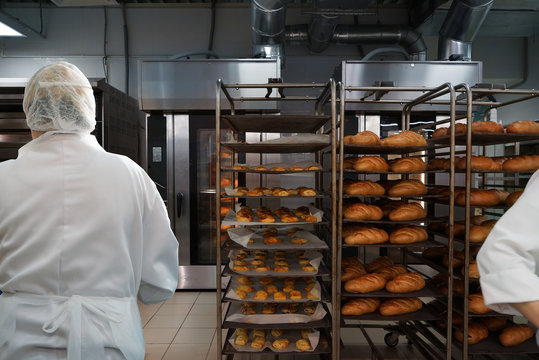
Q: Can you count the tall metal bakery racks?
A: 3